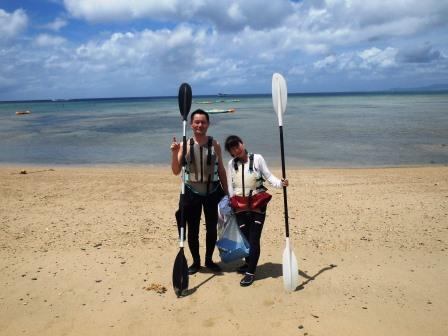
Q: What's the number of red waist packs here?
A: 1